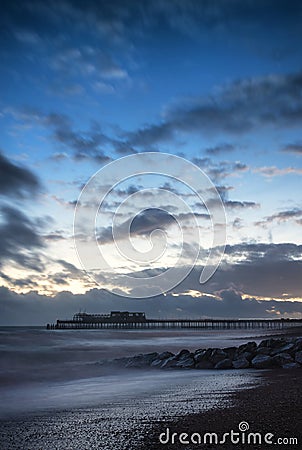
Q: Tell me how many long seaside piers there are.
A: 1